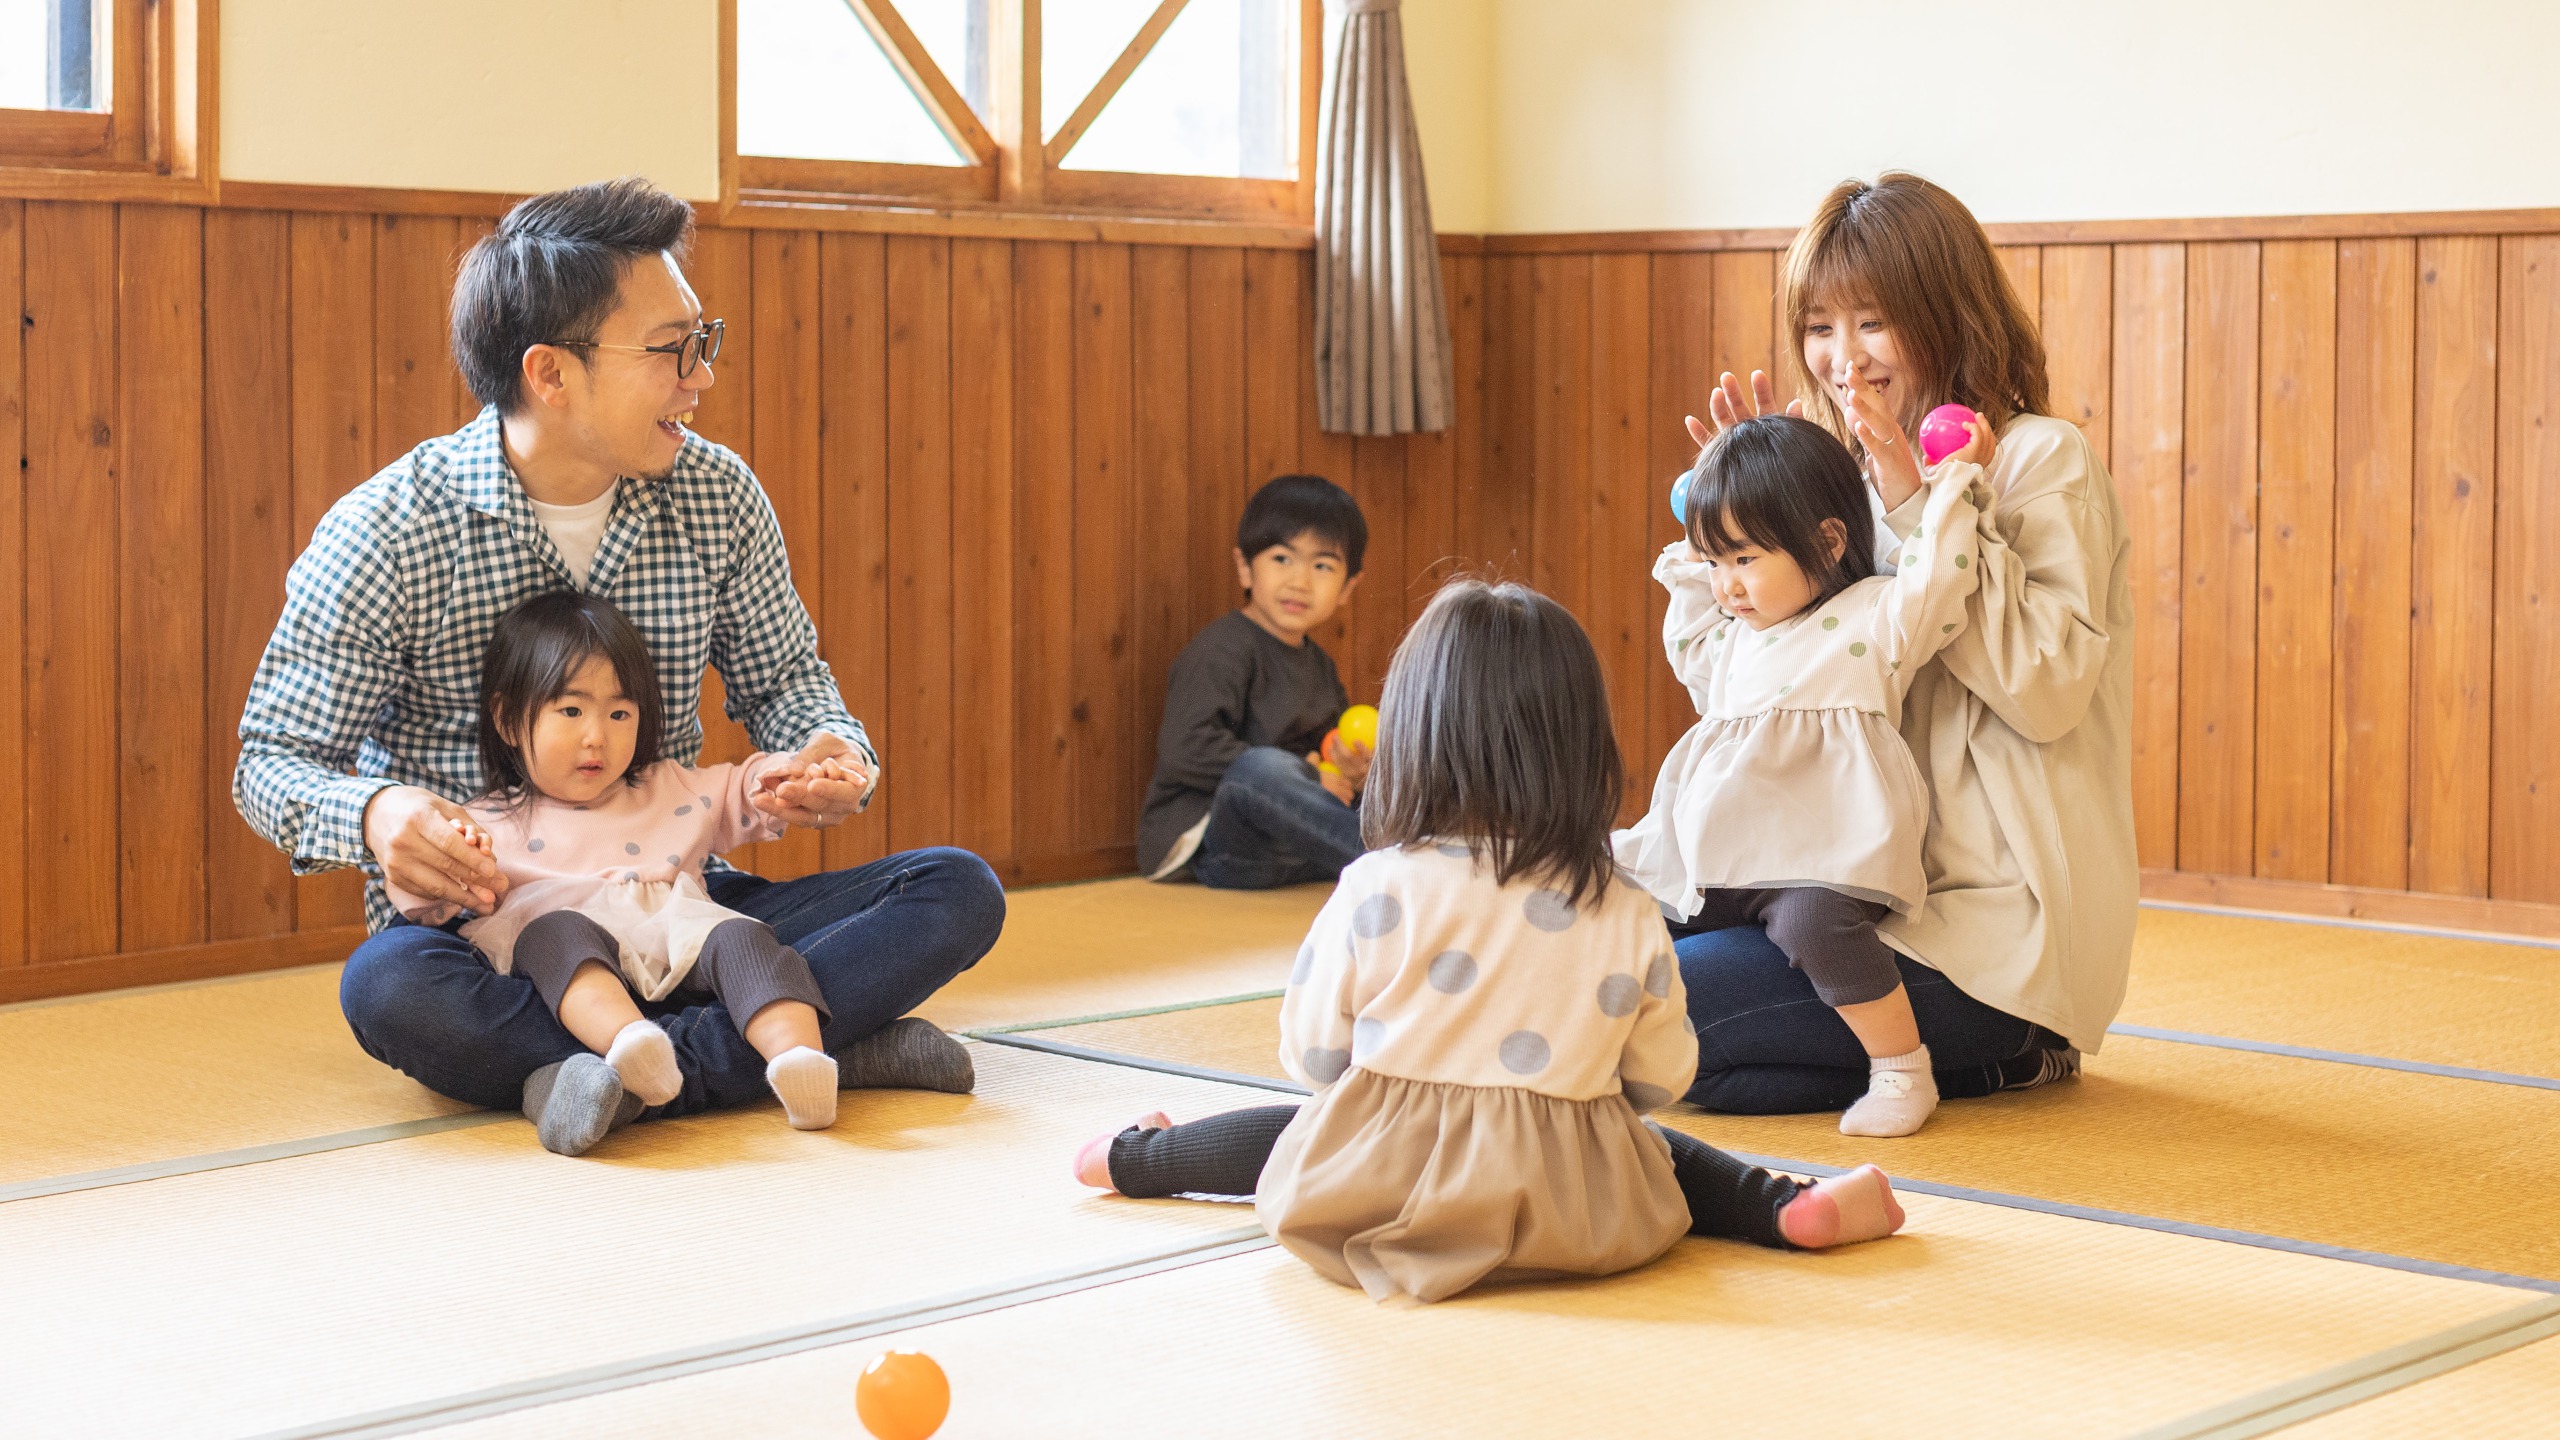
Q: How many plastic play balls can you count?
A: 6